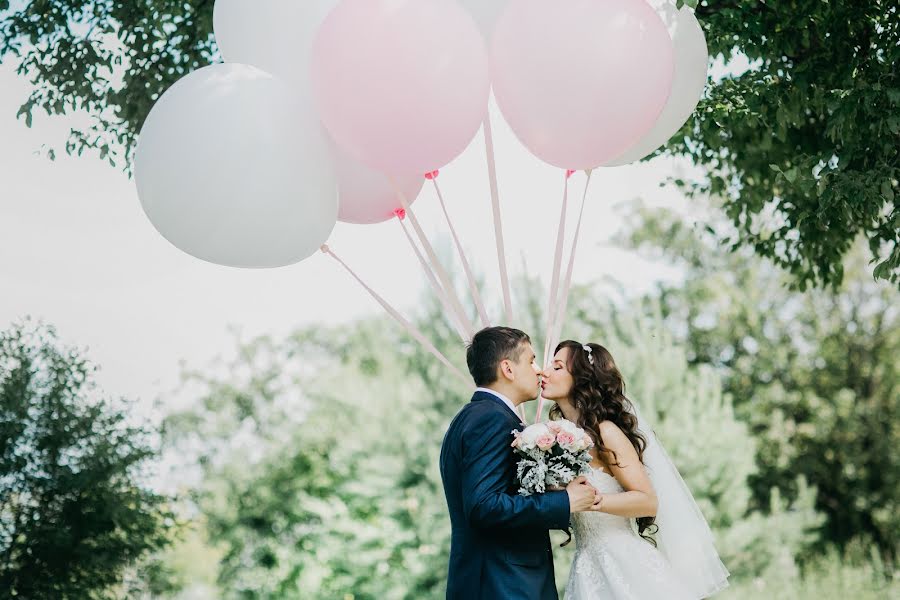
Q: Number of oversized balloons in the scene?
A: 7